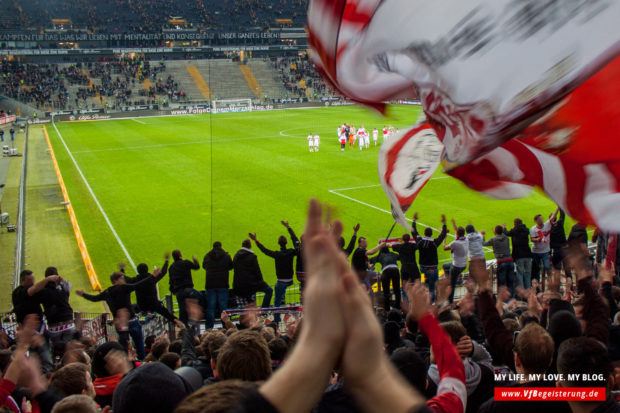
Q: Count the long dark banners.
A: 1